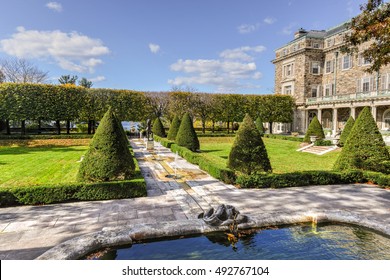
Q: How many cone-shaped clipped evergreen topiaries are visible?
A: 9